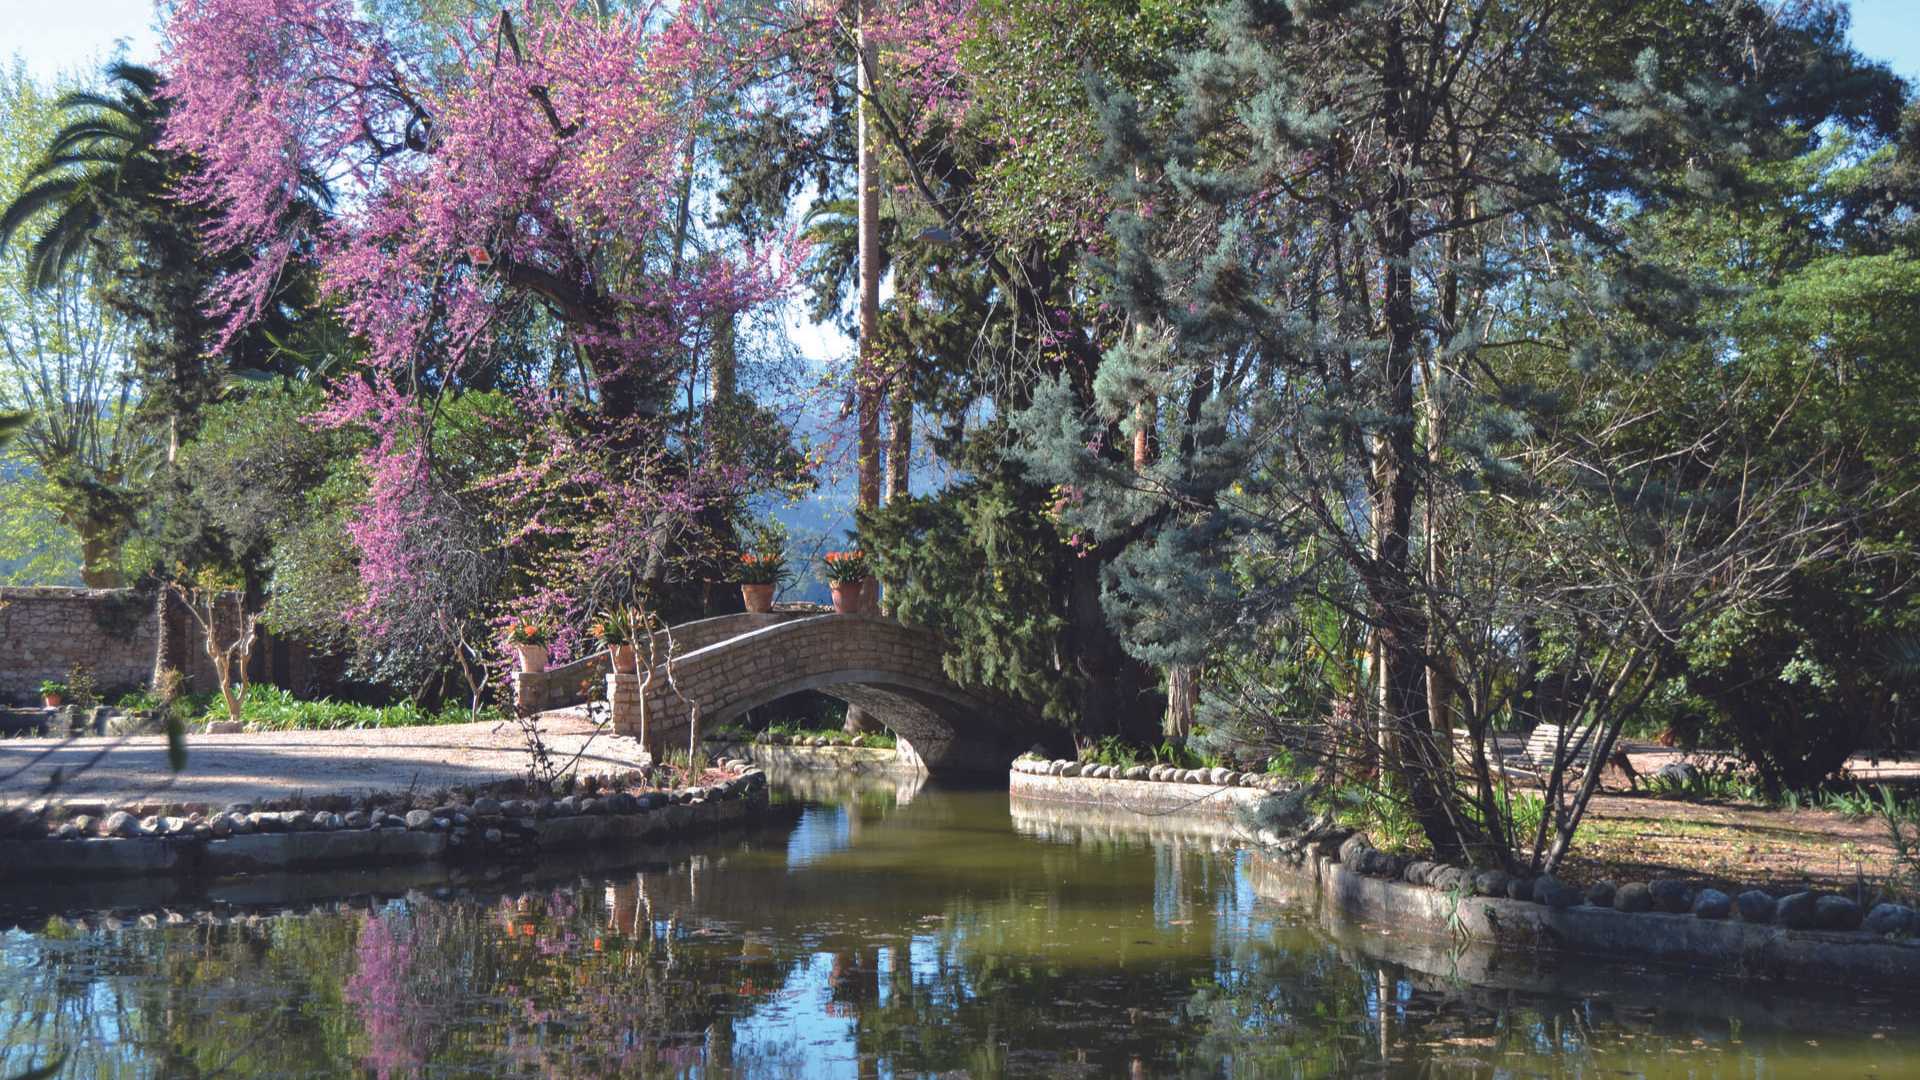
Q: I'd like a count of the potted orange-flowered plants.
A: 4